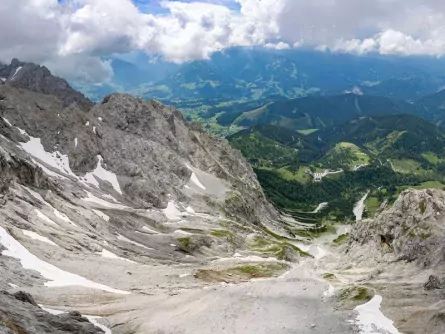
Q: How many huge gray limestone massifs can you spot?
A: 2